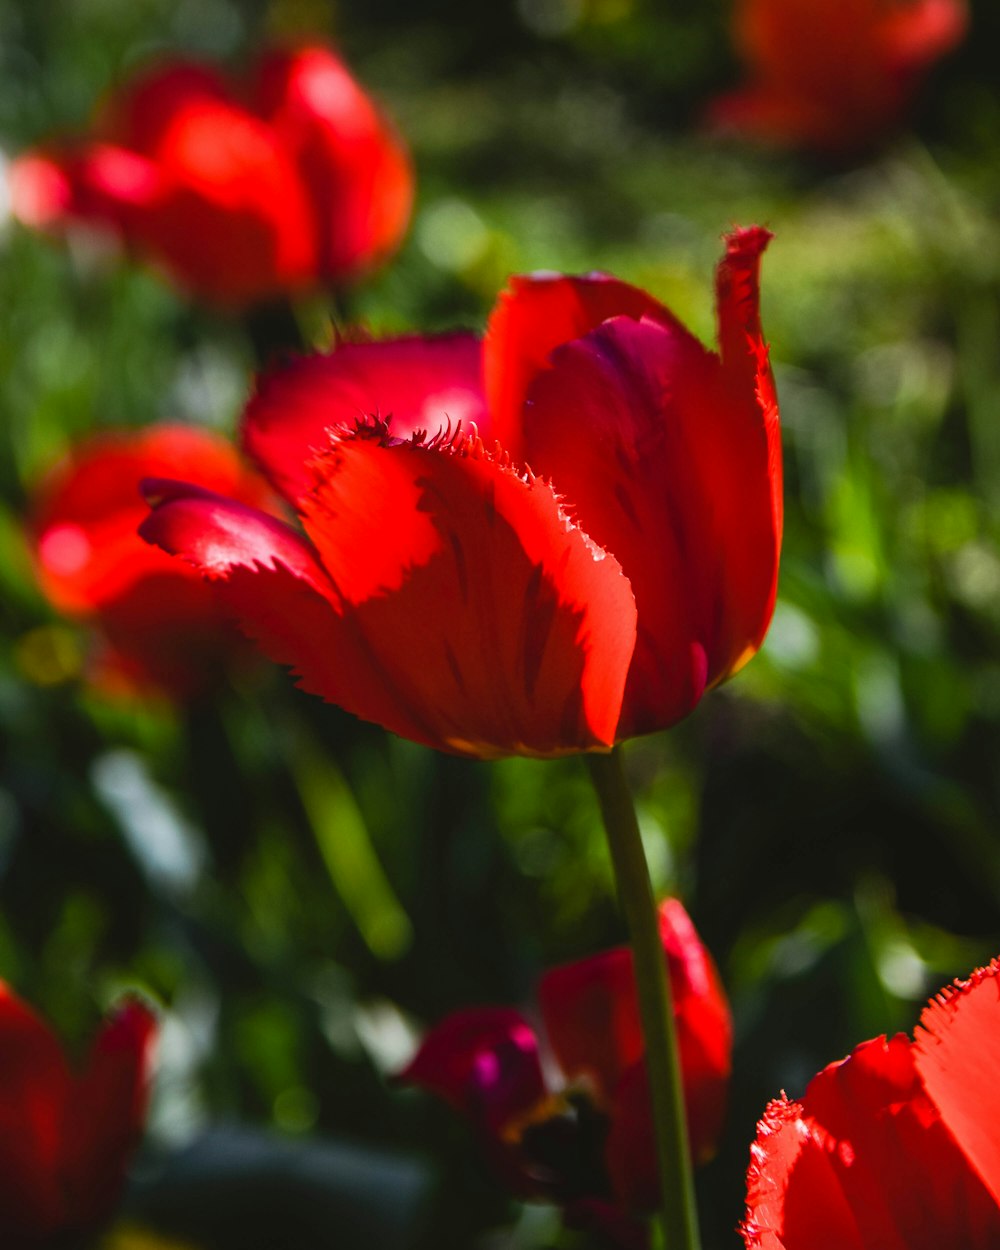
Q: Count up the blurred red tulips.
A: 5